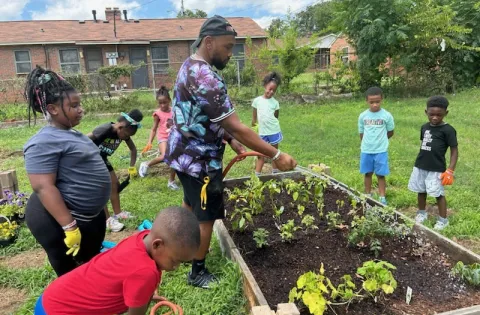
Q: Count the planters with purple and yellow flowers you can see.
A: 2